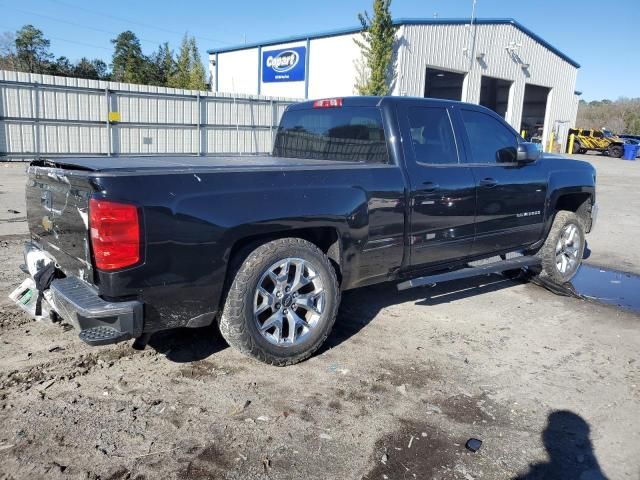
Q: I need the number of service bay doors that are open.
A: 3